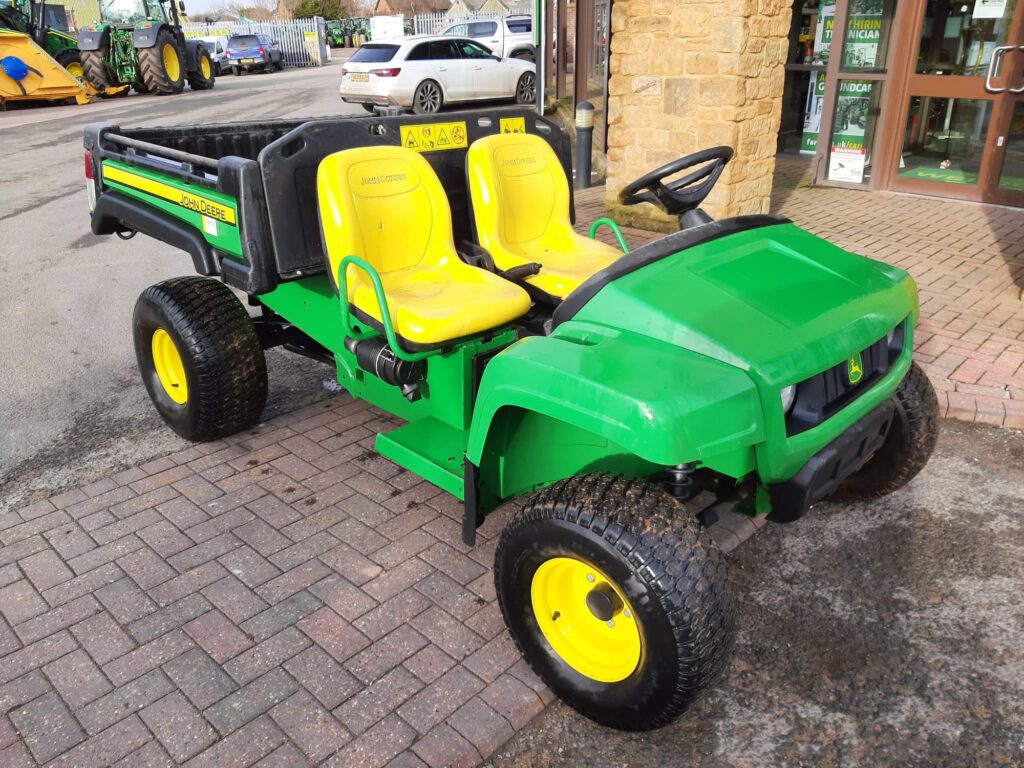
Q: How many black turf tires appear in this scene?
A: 3